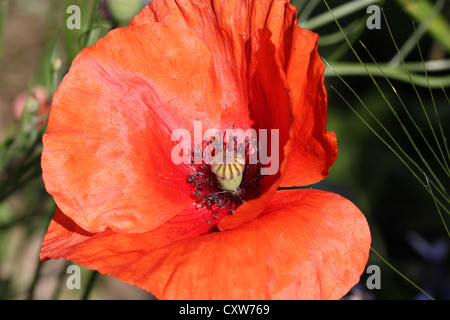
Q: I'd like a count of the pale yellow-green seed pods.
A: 1